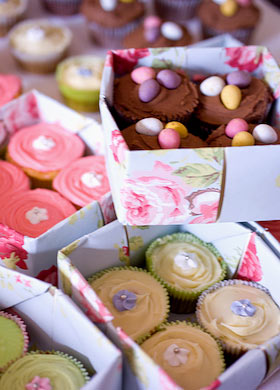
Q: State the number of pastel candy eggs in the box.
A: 12